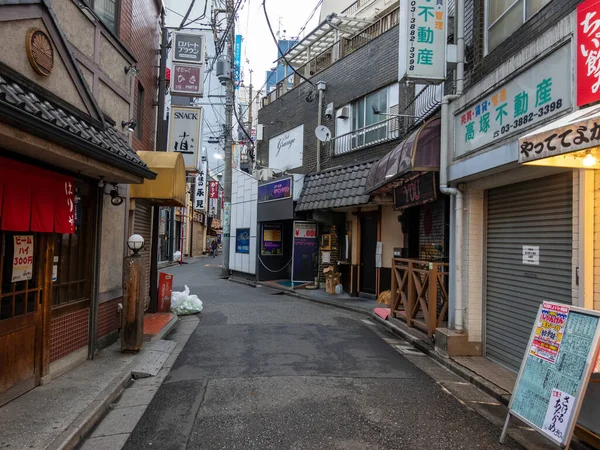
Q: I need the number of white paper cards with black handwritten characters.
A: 1